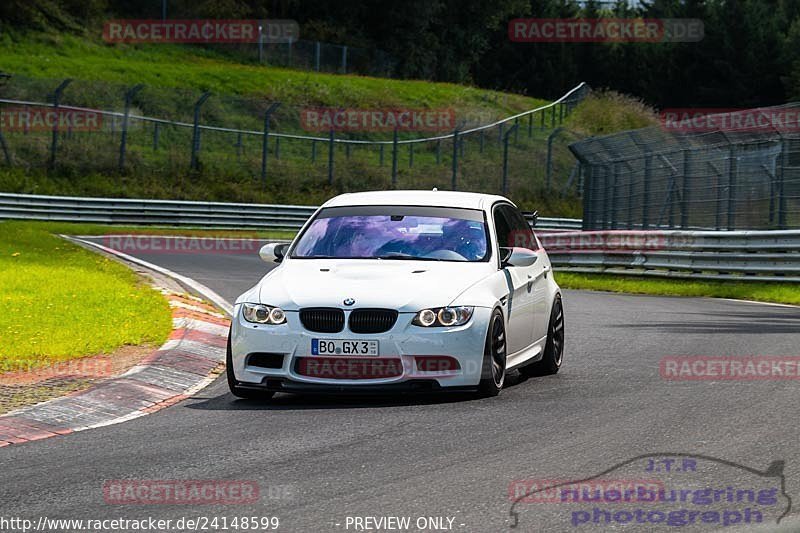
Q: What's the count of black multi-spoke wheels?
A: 2